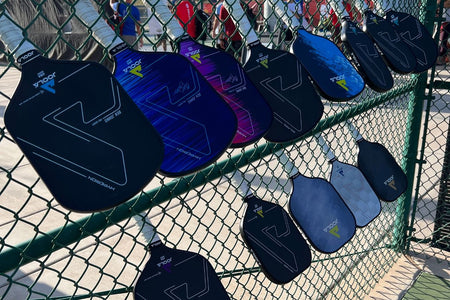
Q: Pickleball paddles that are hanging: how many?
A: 13